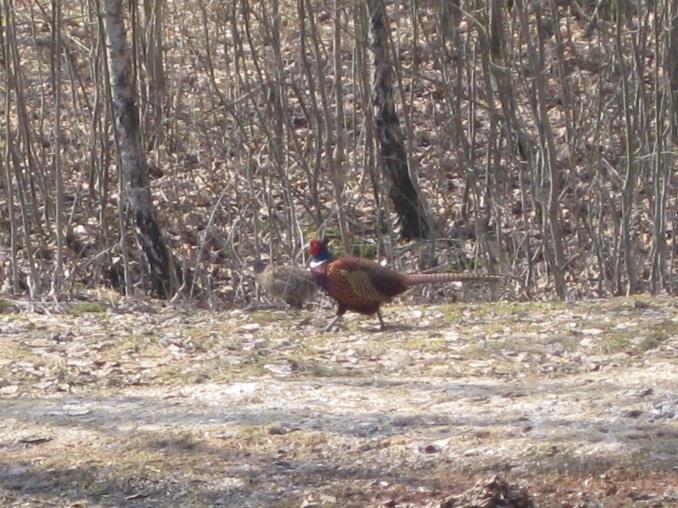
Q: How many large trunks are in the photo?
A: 2